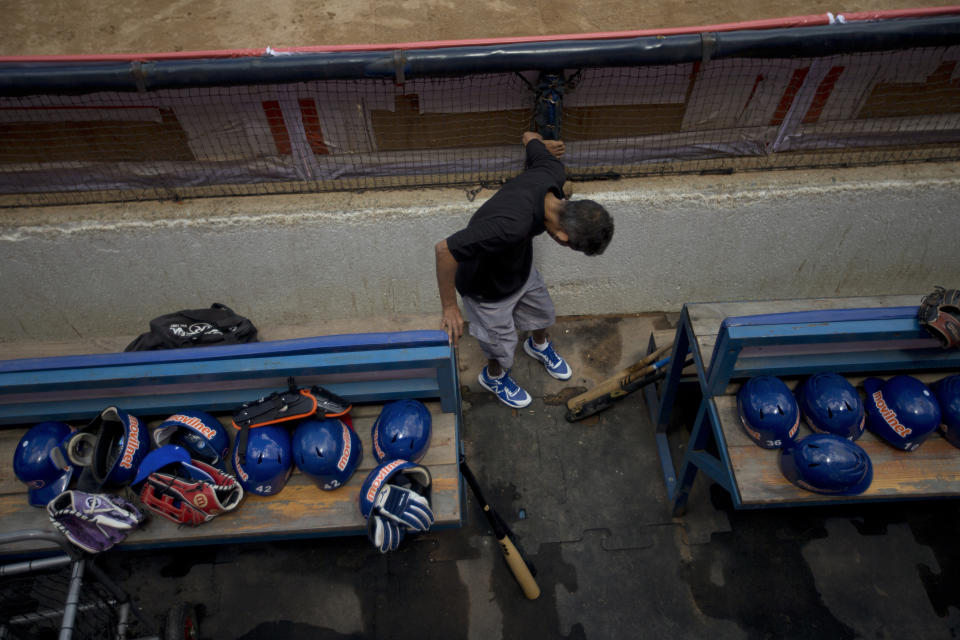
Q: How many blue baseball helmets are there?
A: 12